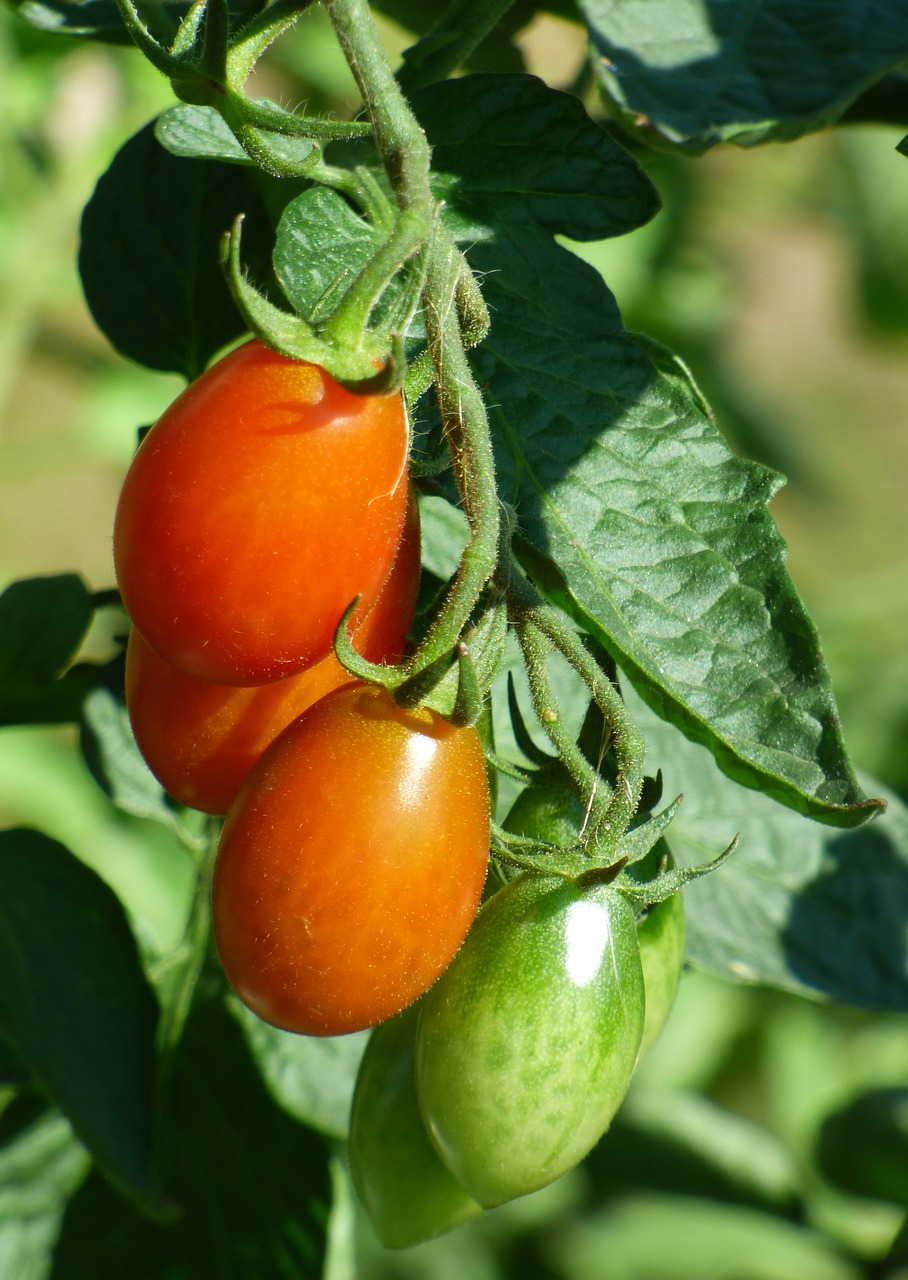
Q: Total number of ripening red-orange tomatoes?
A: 3